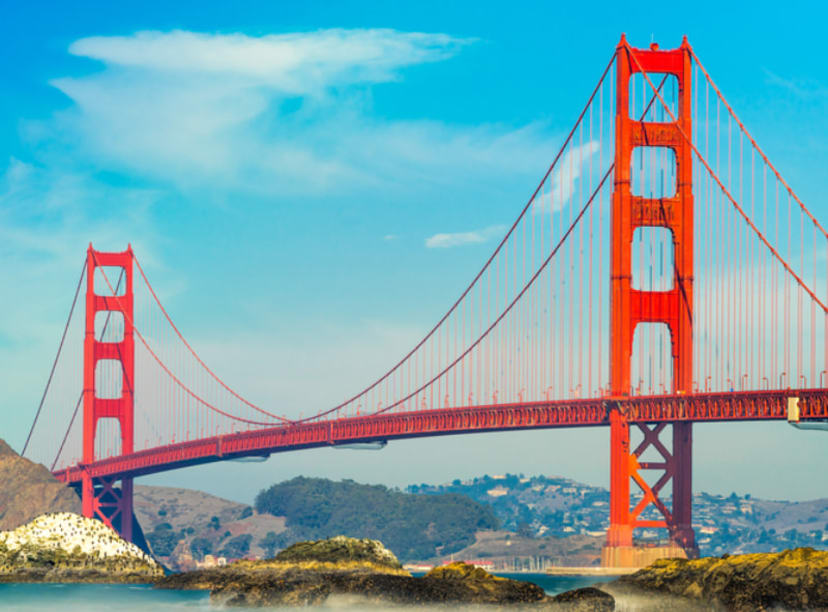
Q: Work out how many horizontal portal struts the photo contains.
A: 8